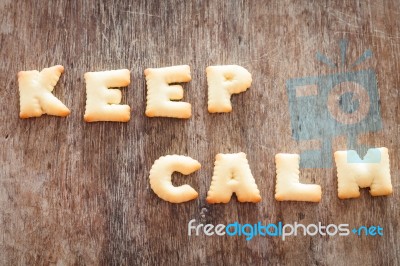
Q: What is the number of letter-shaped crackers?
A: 8